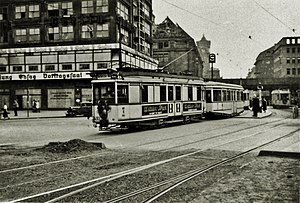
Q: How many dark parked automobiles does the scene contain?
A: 1